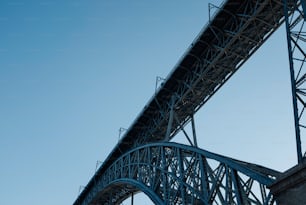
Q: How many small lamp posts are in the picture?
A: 5